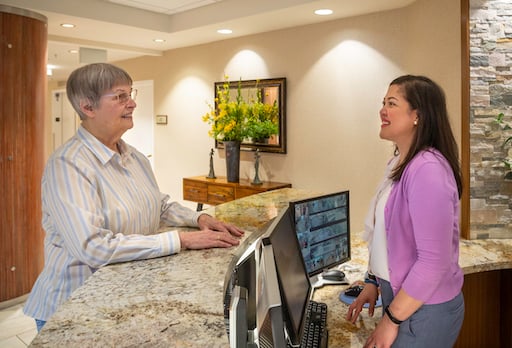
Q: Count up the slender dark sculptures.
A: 2